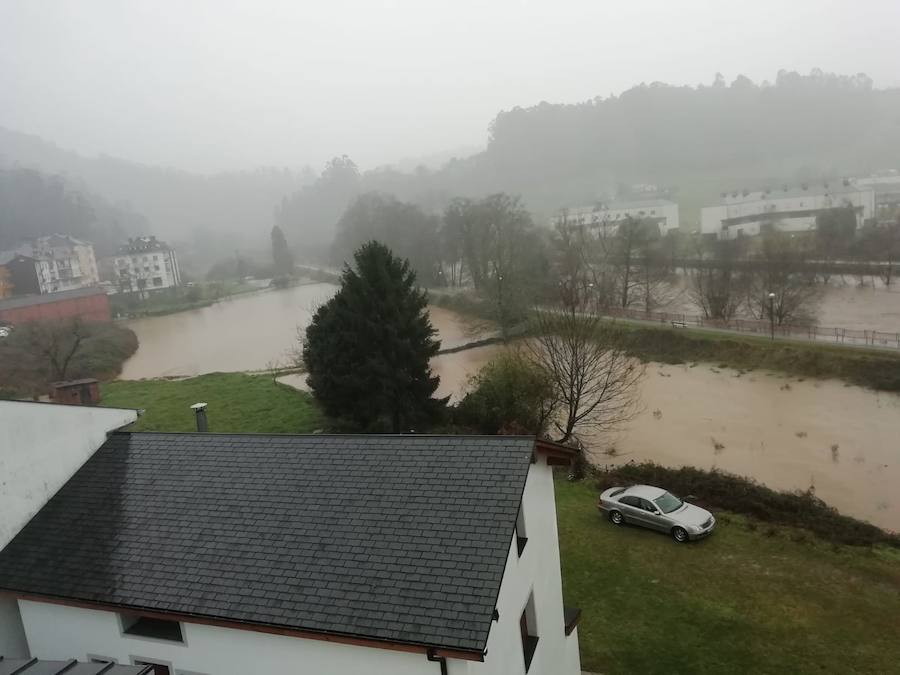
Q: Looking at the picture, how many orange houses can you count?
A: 1